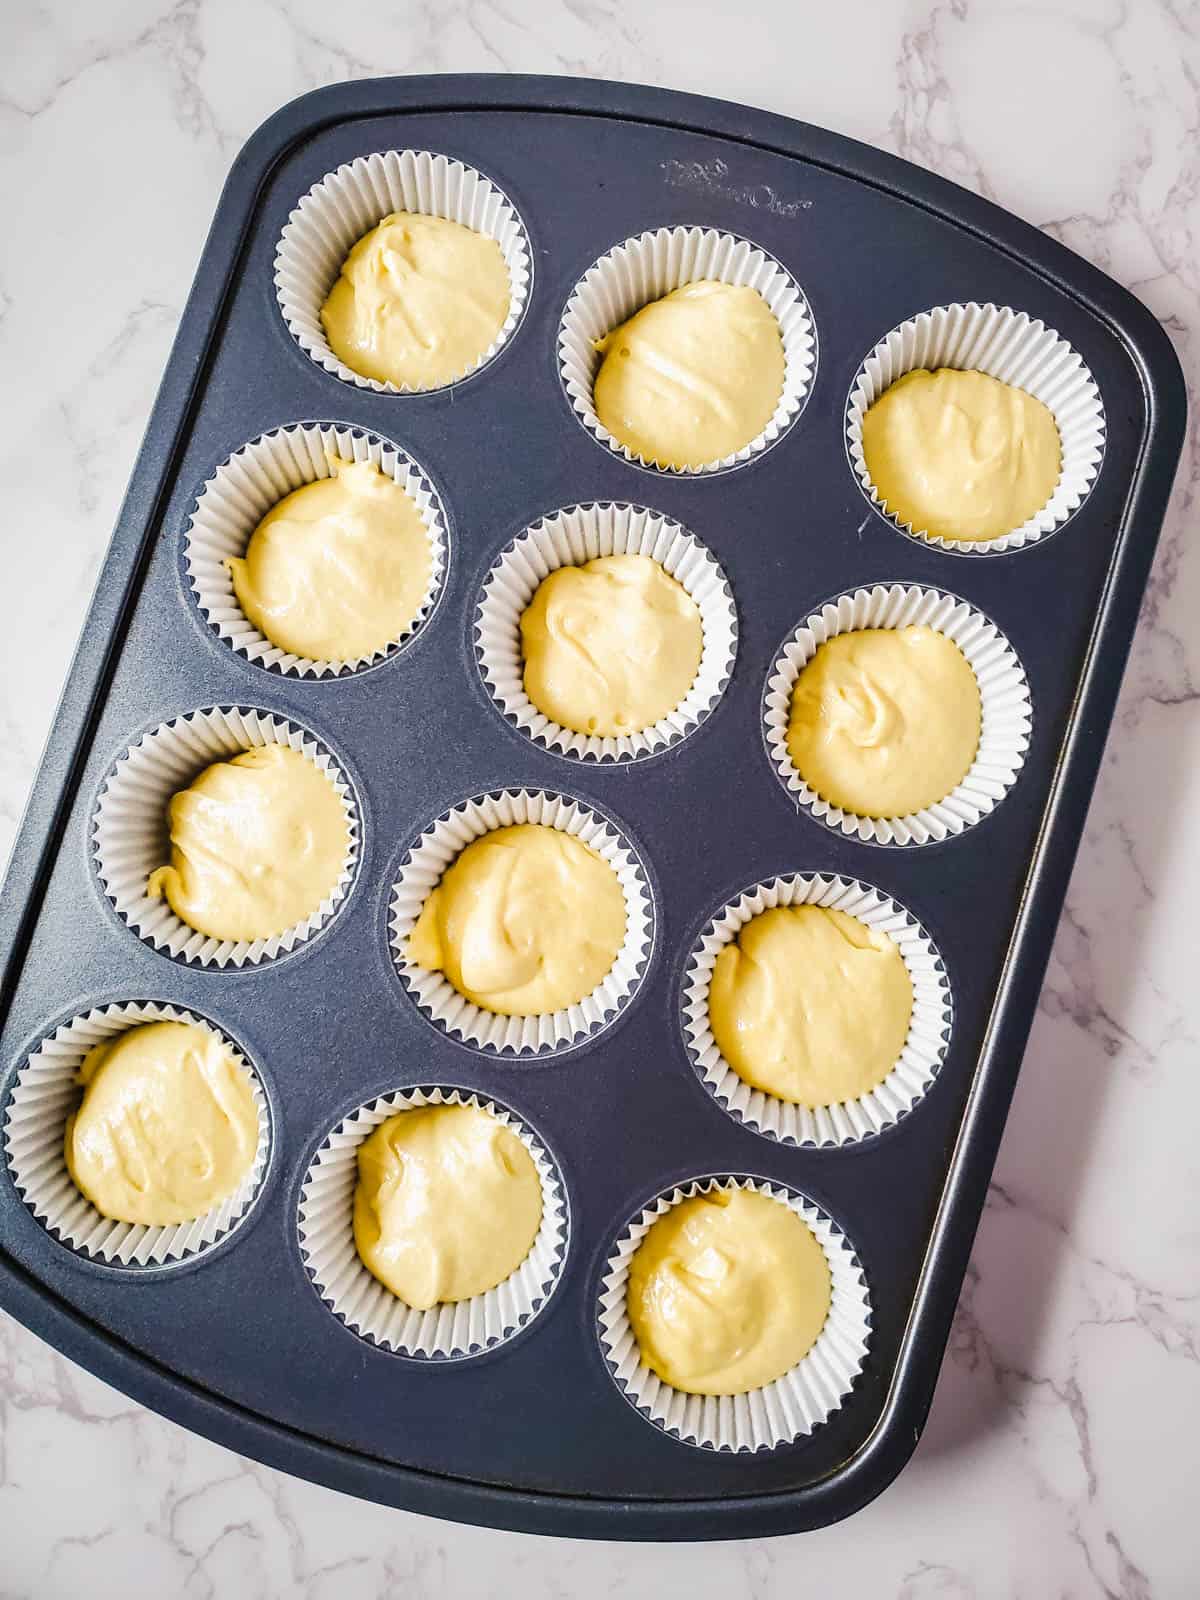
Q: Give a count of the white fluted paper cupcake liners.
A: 12